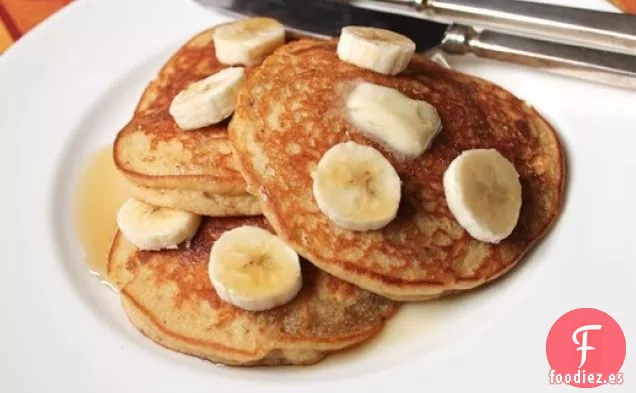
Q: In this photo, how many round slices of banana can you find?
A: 7